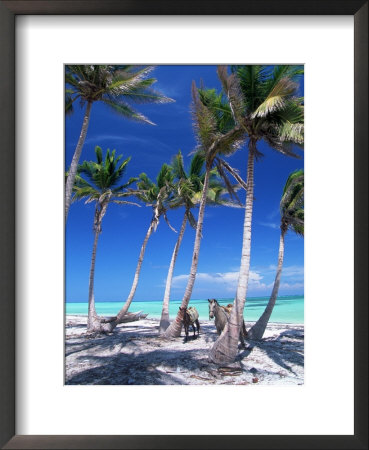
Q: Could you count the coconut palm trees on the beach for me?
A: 7